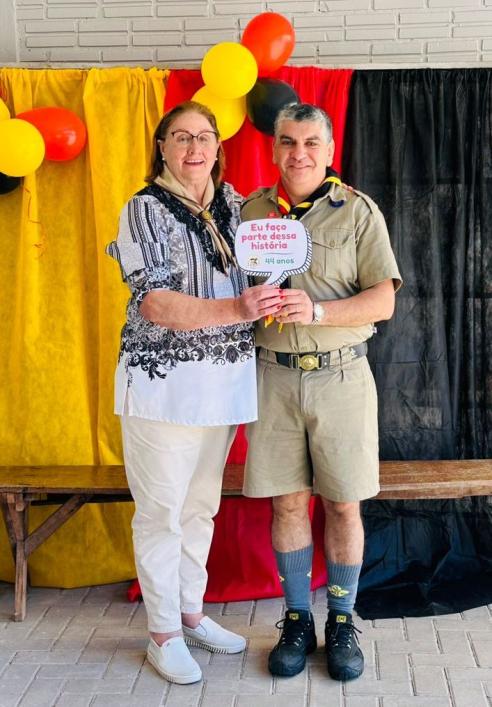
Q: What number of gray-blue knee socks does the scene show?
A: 2